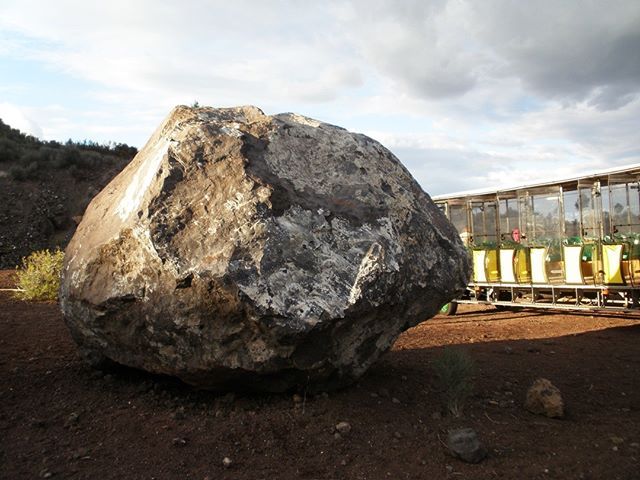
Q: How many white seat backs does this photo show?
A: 5